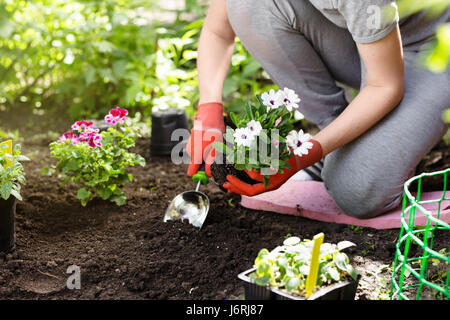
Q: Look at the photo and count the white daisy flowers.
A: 5